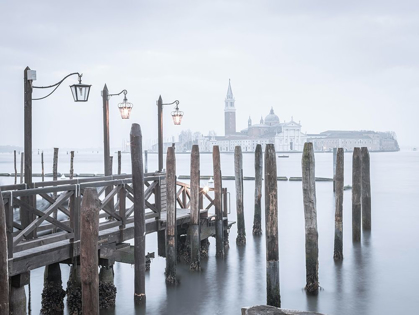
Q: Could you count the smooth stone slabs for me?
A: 0